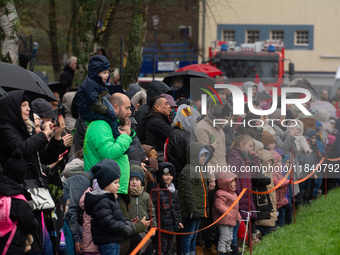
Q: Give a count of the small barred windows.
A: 4